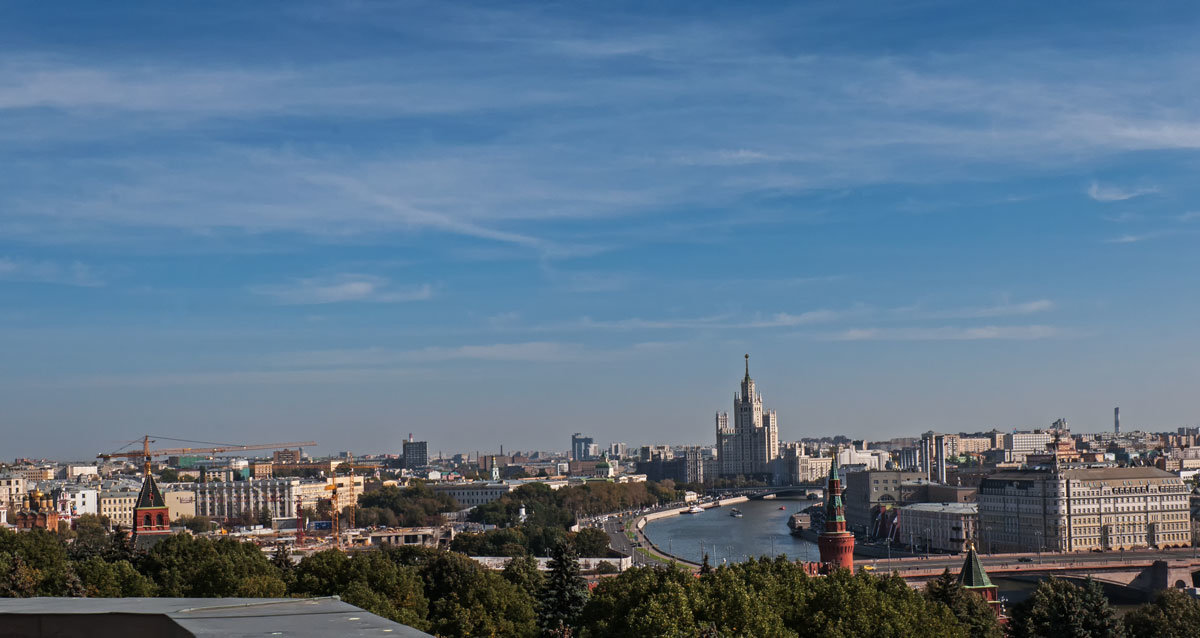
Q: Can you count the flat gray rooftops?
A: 1